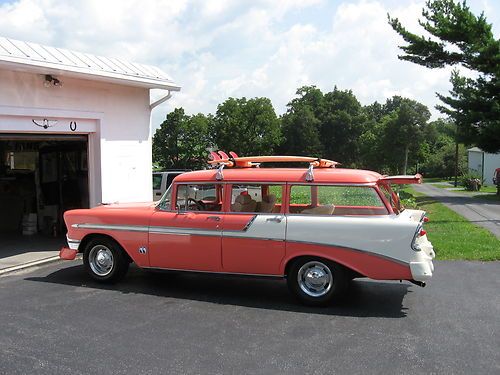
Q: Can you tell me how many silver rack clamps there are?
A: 2